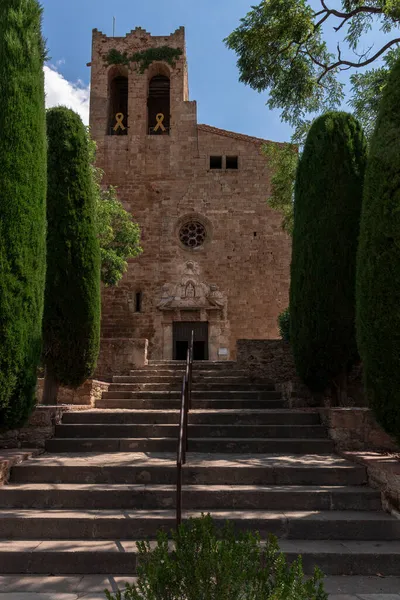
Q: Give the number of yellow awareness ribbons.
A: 2